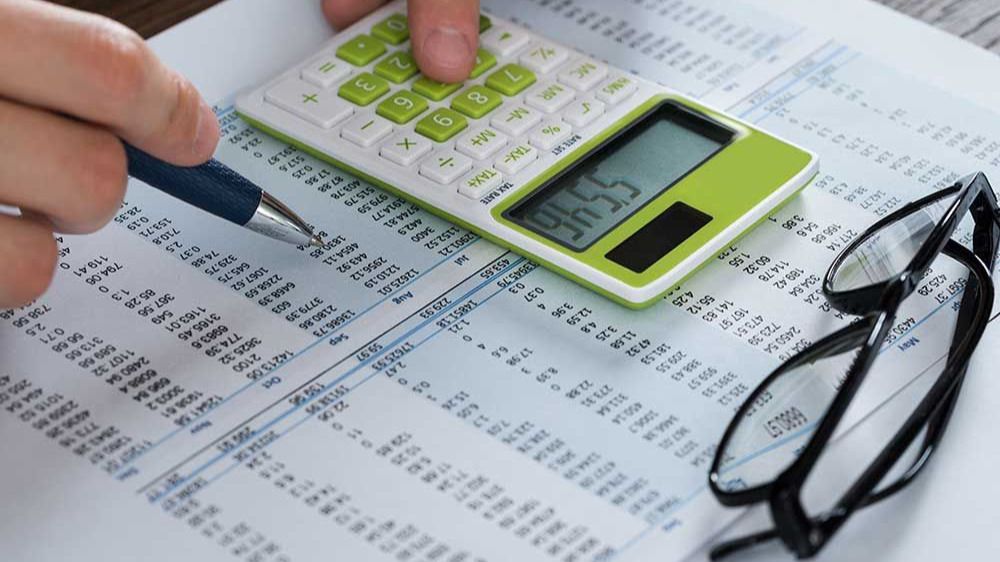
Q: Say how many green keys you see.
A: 11